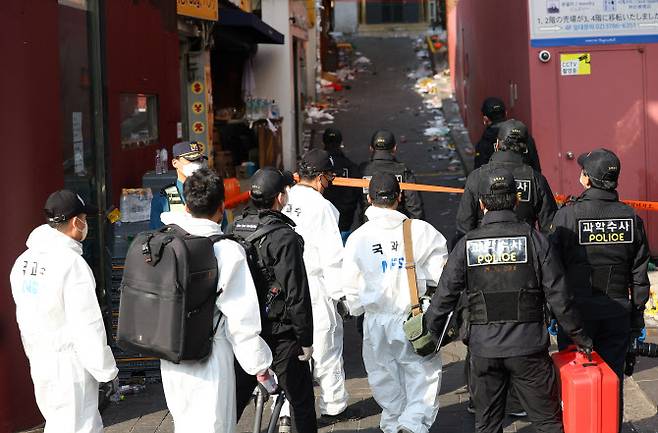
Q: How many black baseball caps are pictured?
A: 10